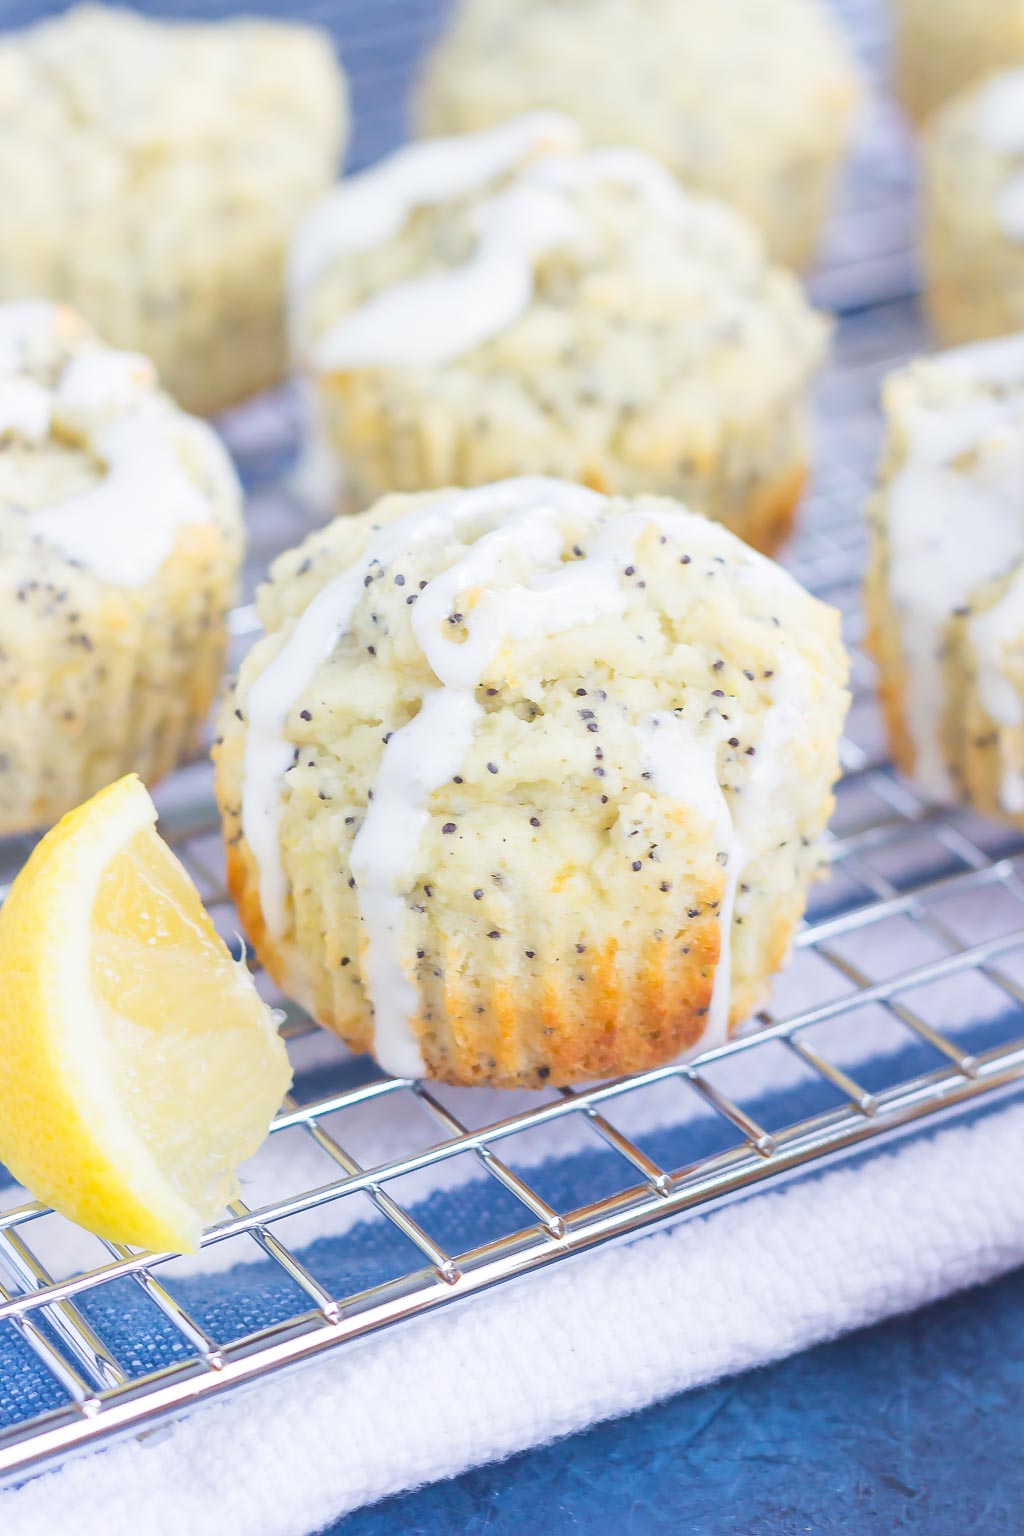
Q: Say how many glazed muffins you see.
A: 5